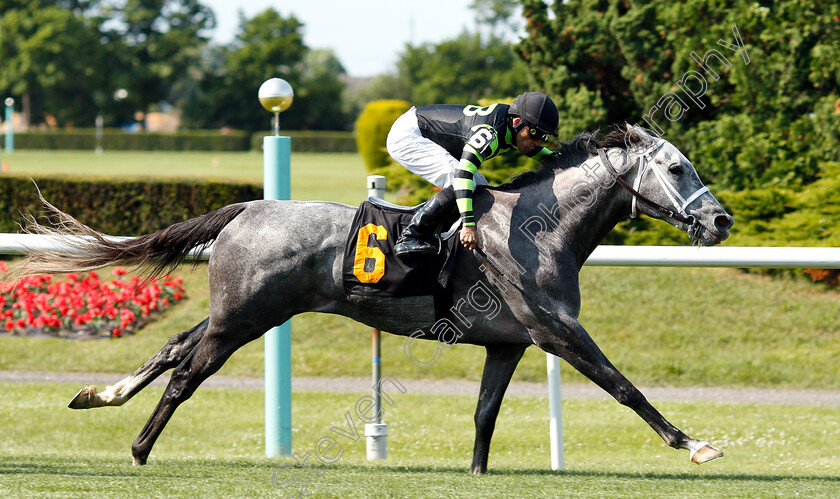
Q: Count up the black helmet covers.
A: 1